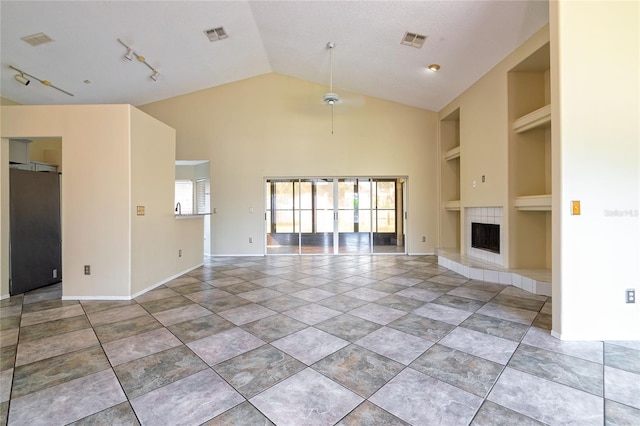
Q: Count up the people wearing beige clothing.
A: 0